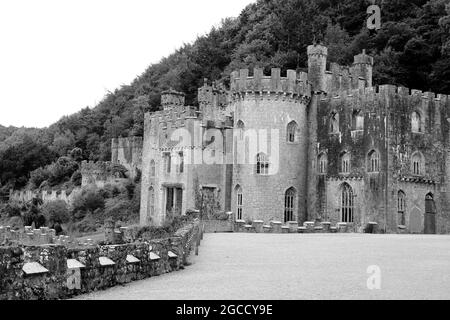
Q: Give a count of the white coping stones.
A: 6